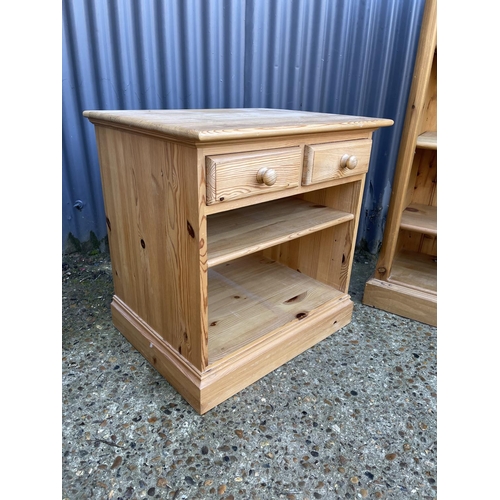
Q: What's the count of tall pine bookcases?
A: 1